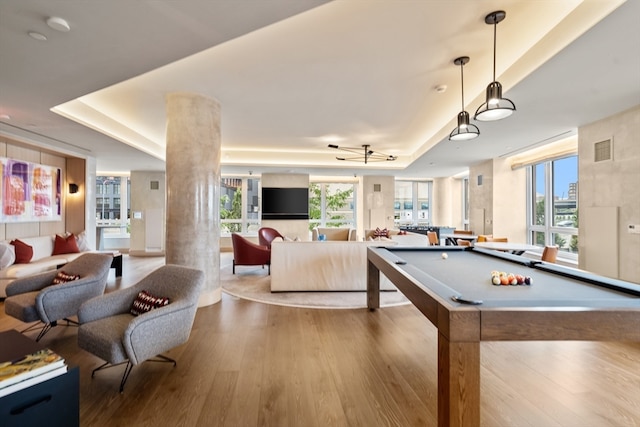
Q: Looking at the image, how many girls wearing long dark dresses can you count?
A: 0